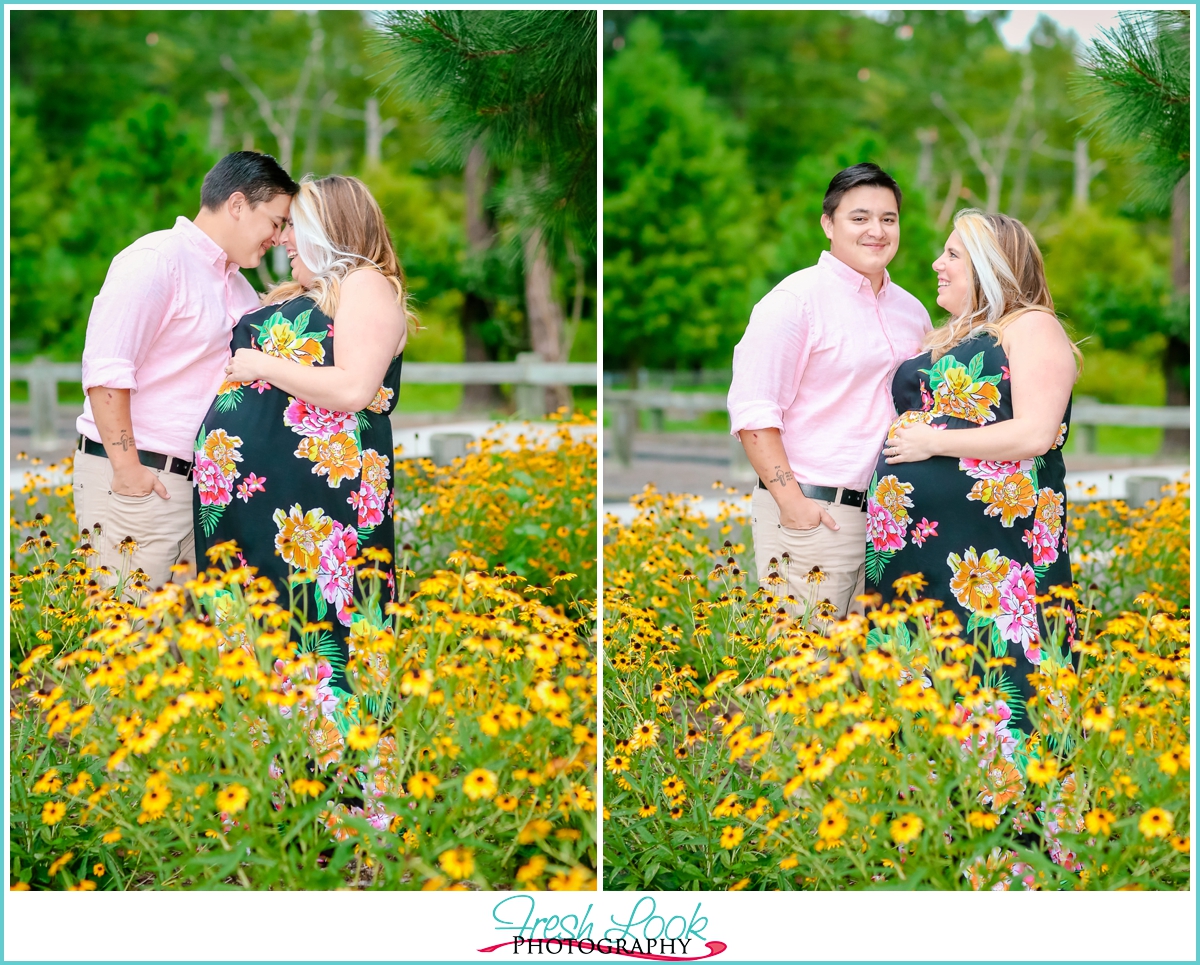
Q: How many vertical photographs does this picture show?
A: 2